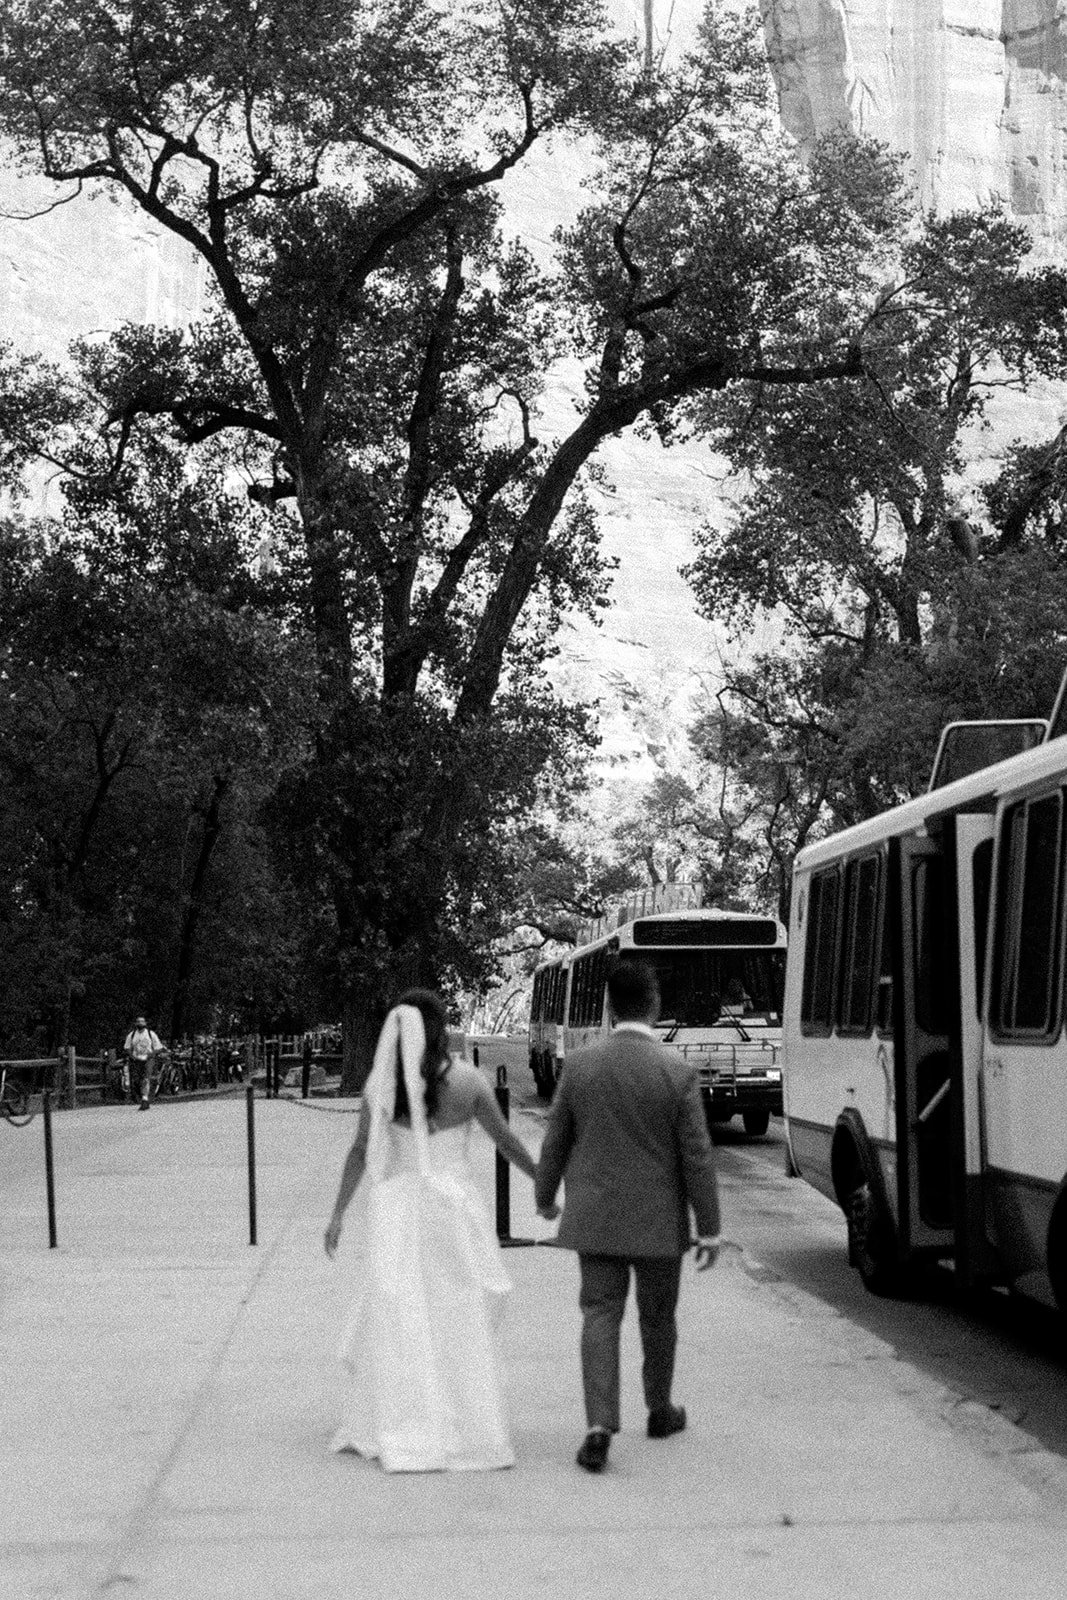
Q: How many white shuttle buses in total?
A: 2